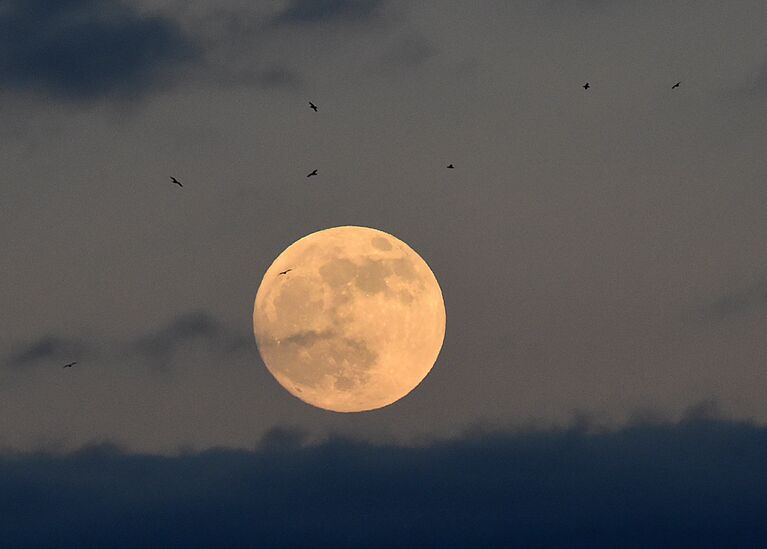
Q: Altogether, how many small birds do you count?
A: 8